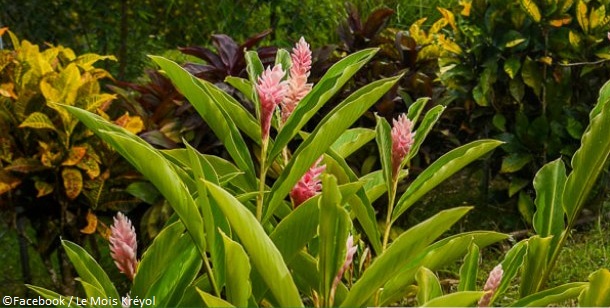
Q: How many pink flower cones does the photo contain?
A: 7